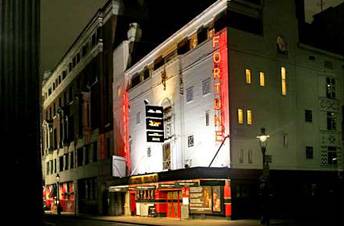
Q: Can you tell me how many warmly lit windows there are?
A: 5